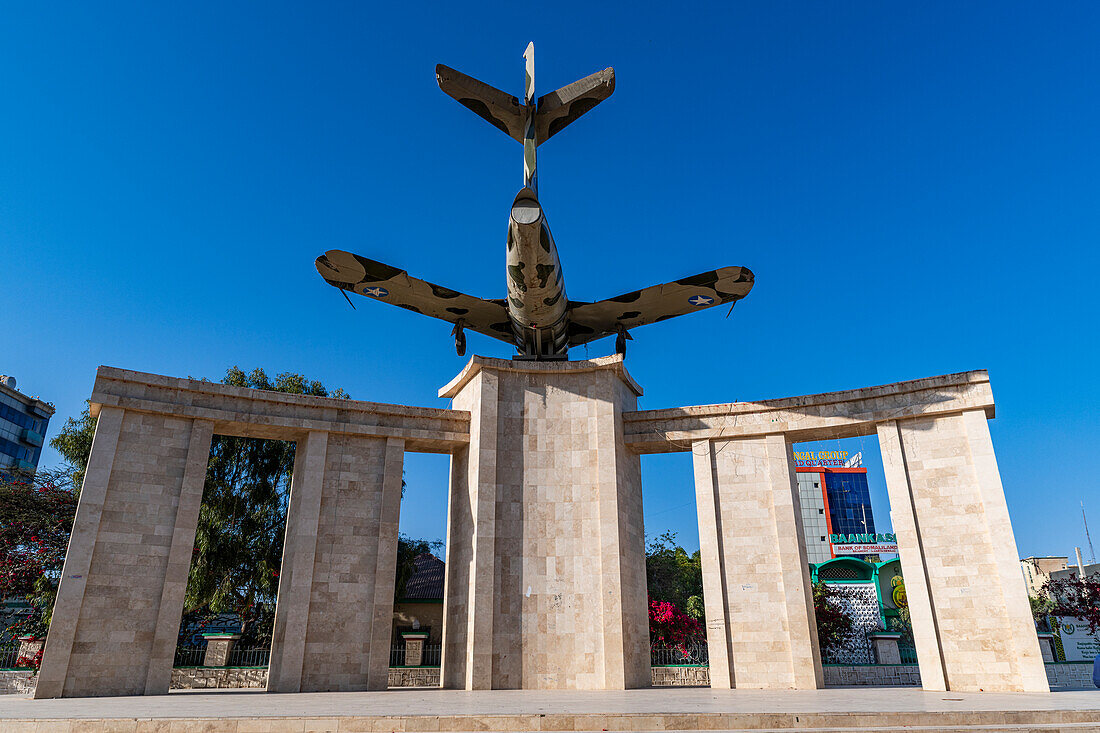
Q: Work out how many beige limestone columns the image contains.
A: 5